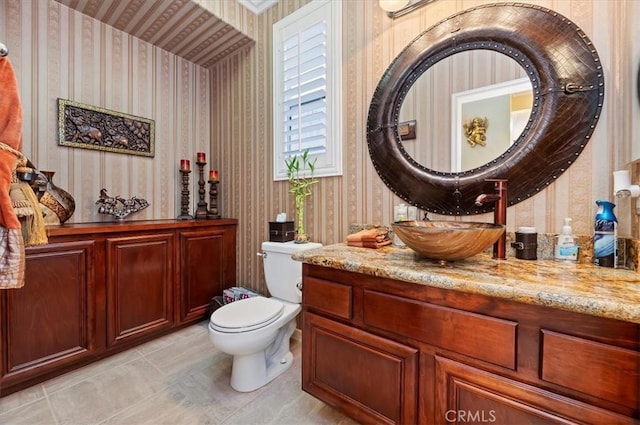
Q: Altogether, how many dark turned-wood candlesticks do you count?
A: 3